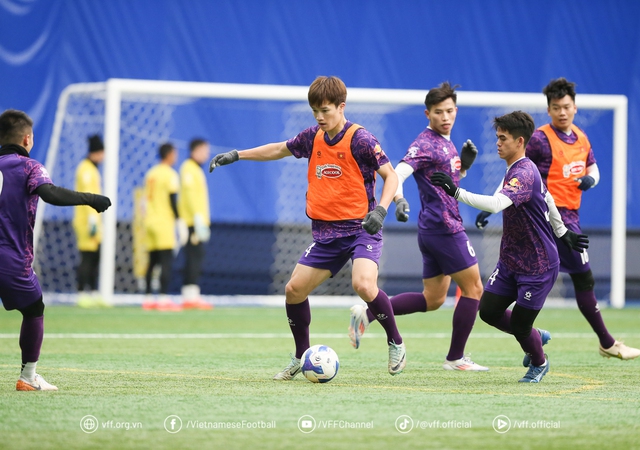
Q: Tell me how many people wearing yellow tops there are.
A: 3